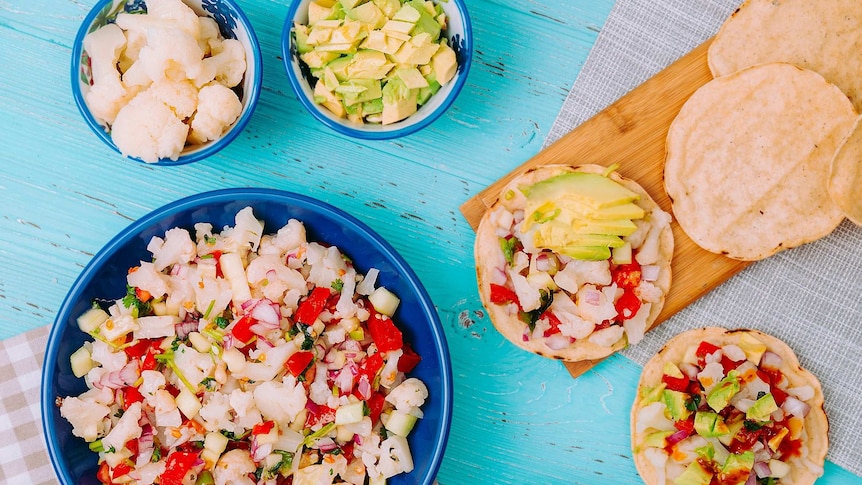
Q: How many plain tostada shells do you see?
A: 3